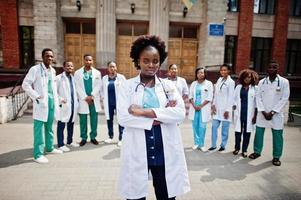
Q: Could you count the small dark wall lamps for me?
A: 3